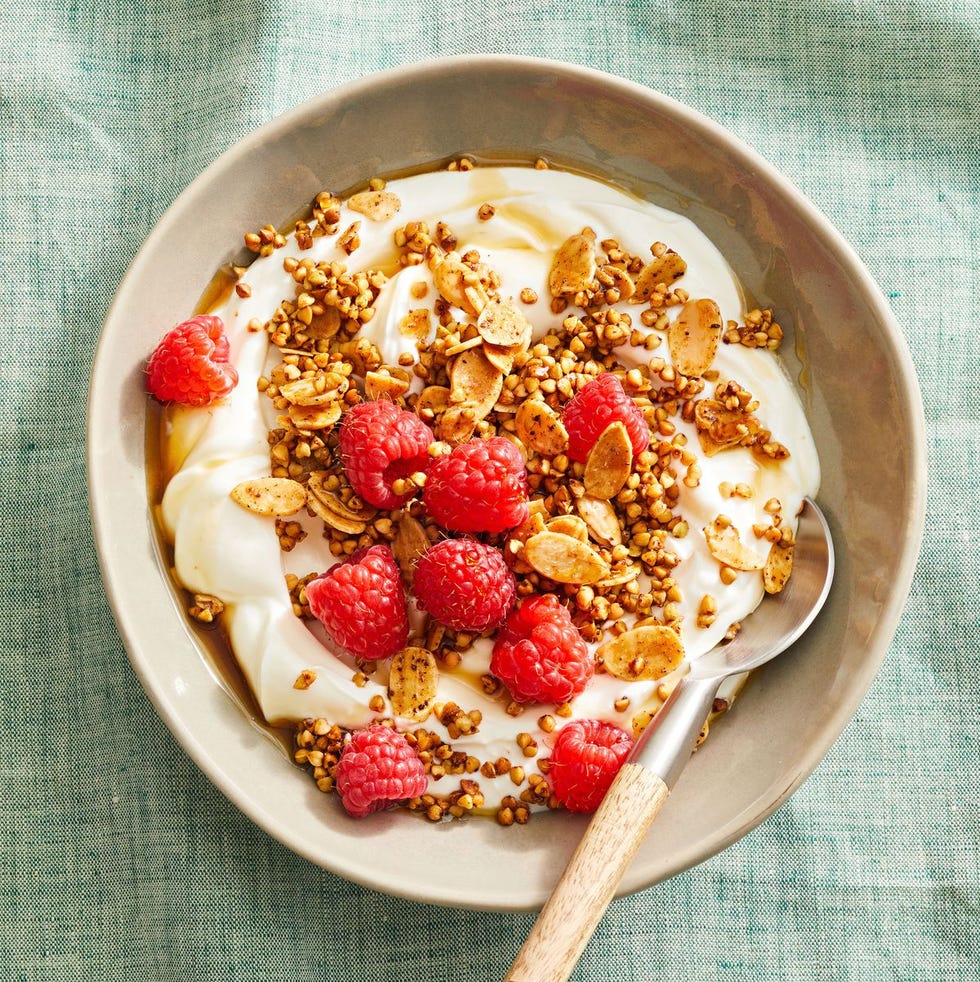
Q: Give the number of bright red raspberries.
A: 9